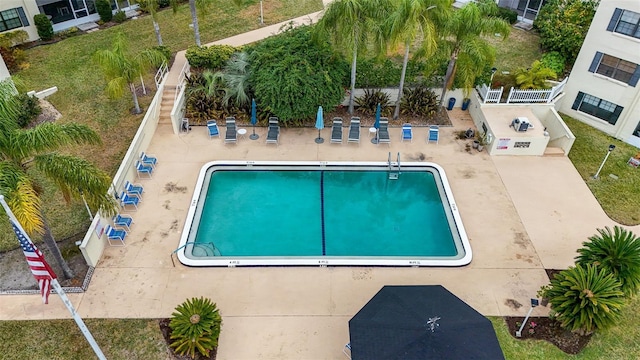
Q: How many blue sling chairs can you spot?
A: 9